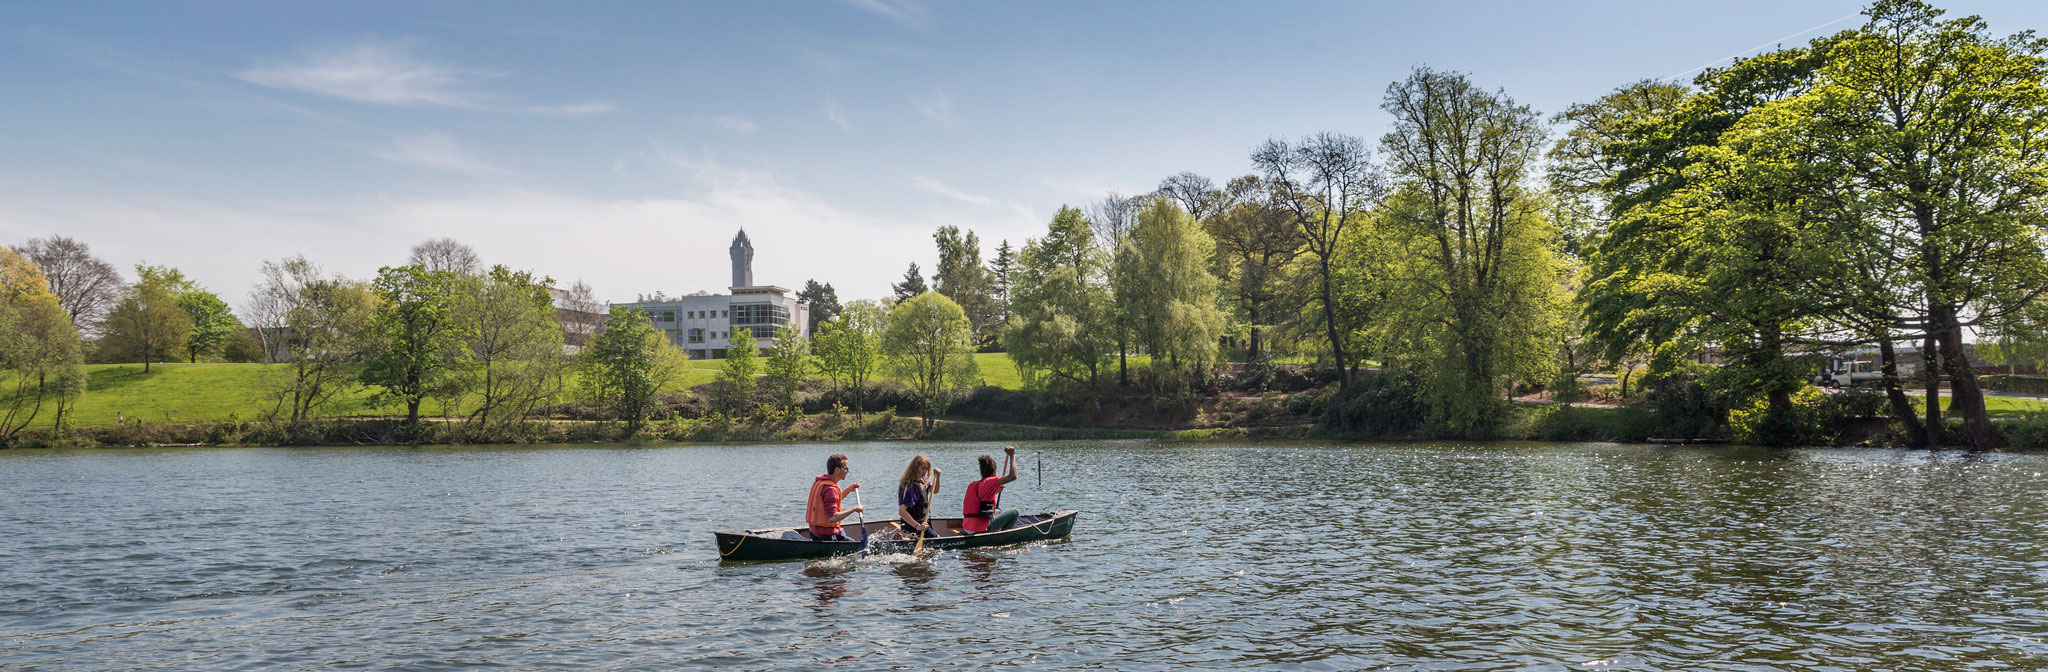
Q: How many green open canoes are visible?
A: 1